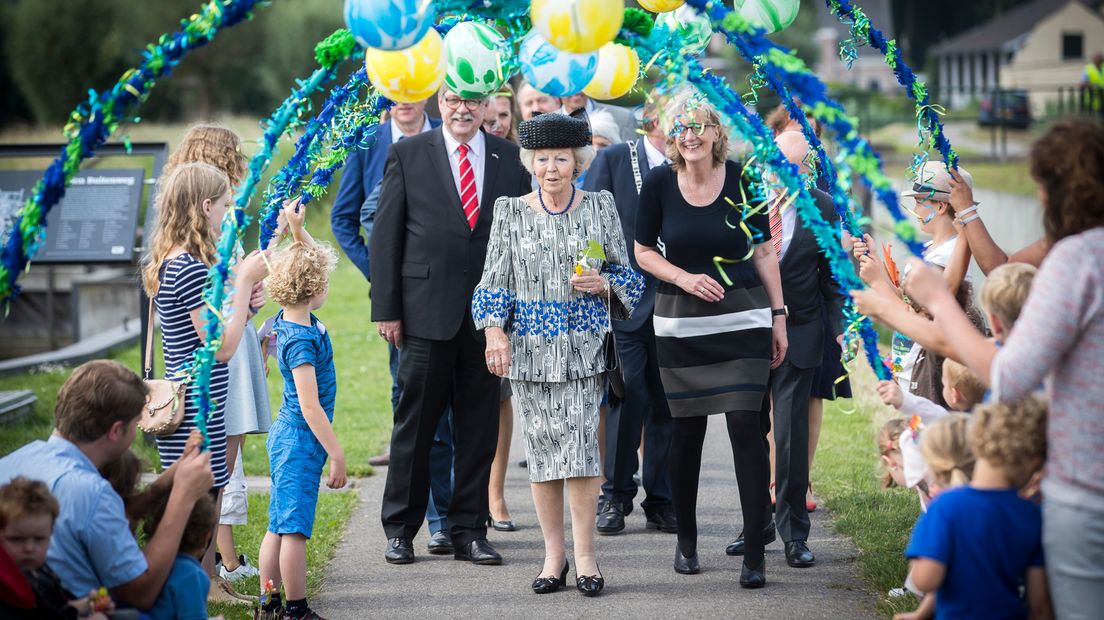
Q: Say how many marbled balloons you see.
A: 9